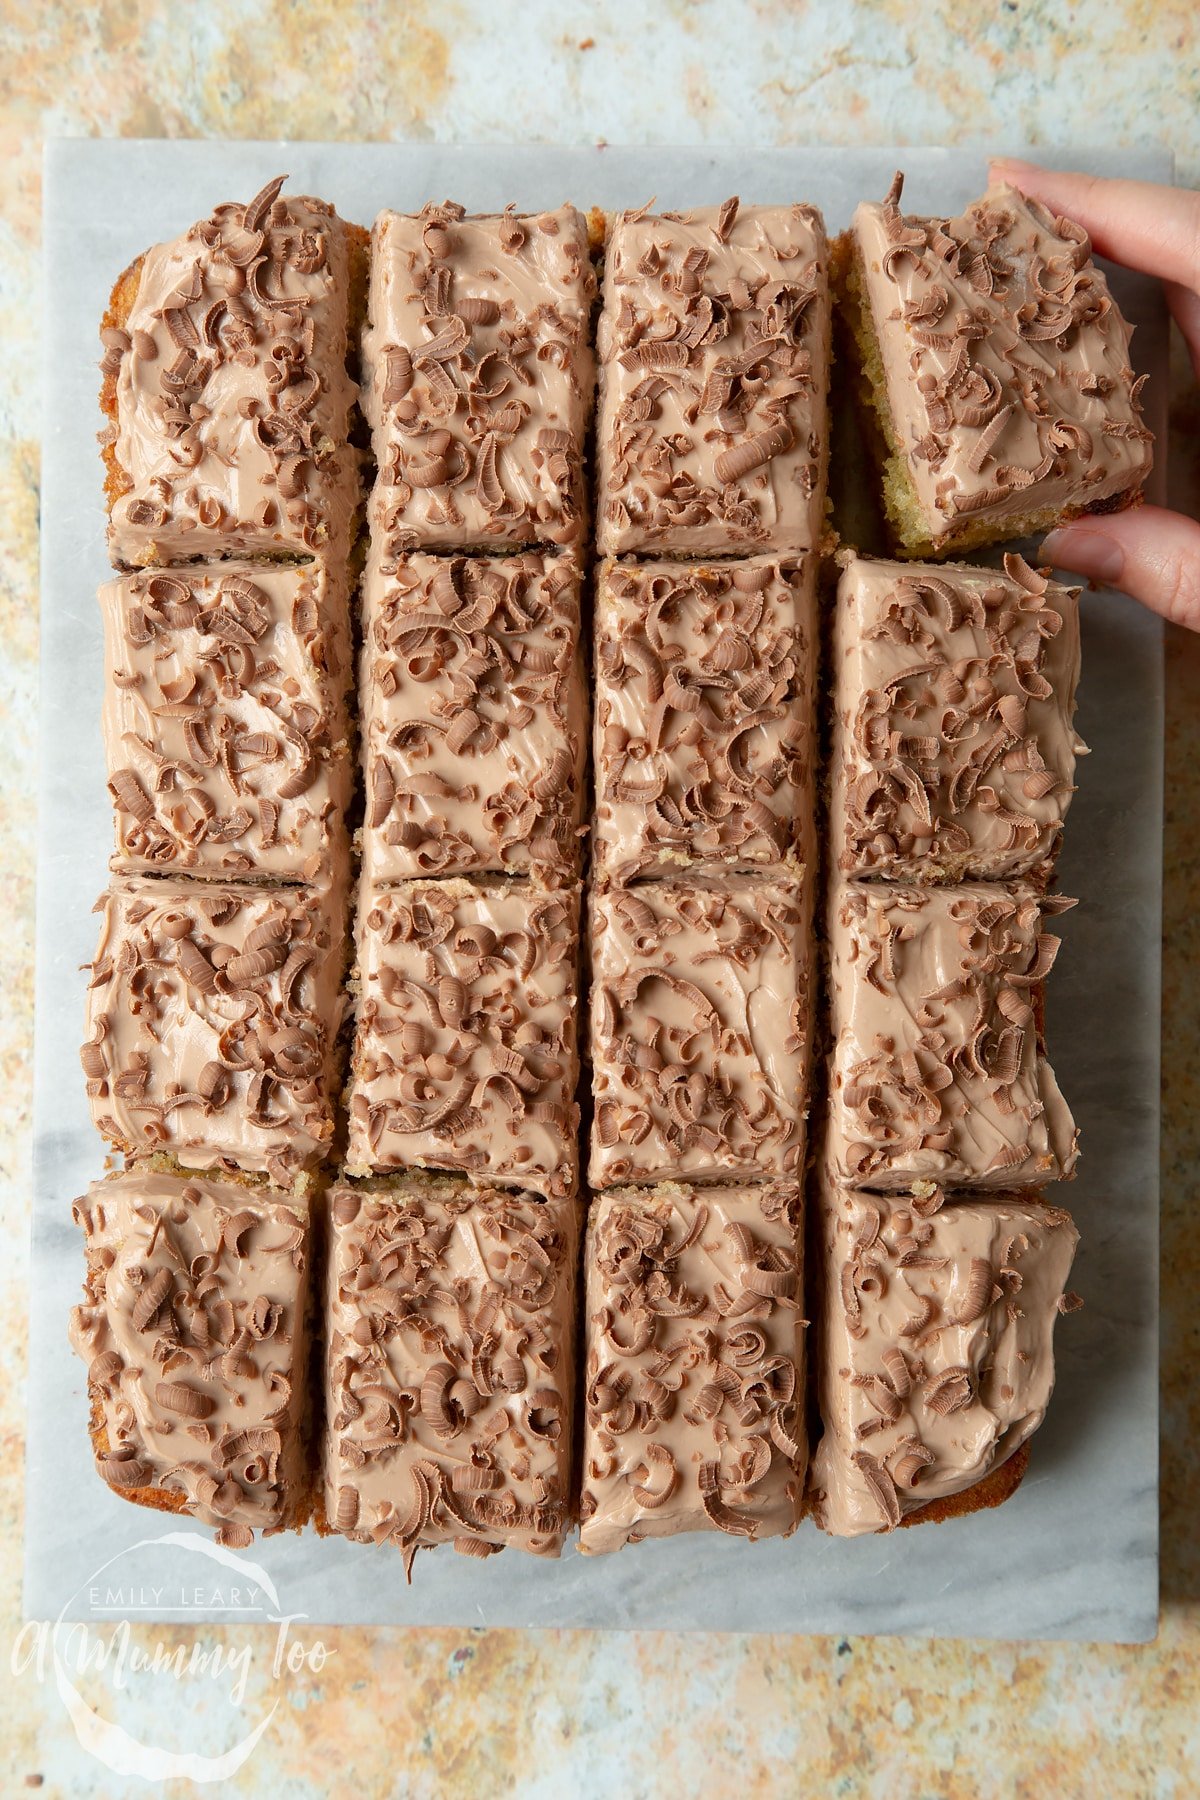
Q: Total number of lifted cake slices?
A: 1